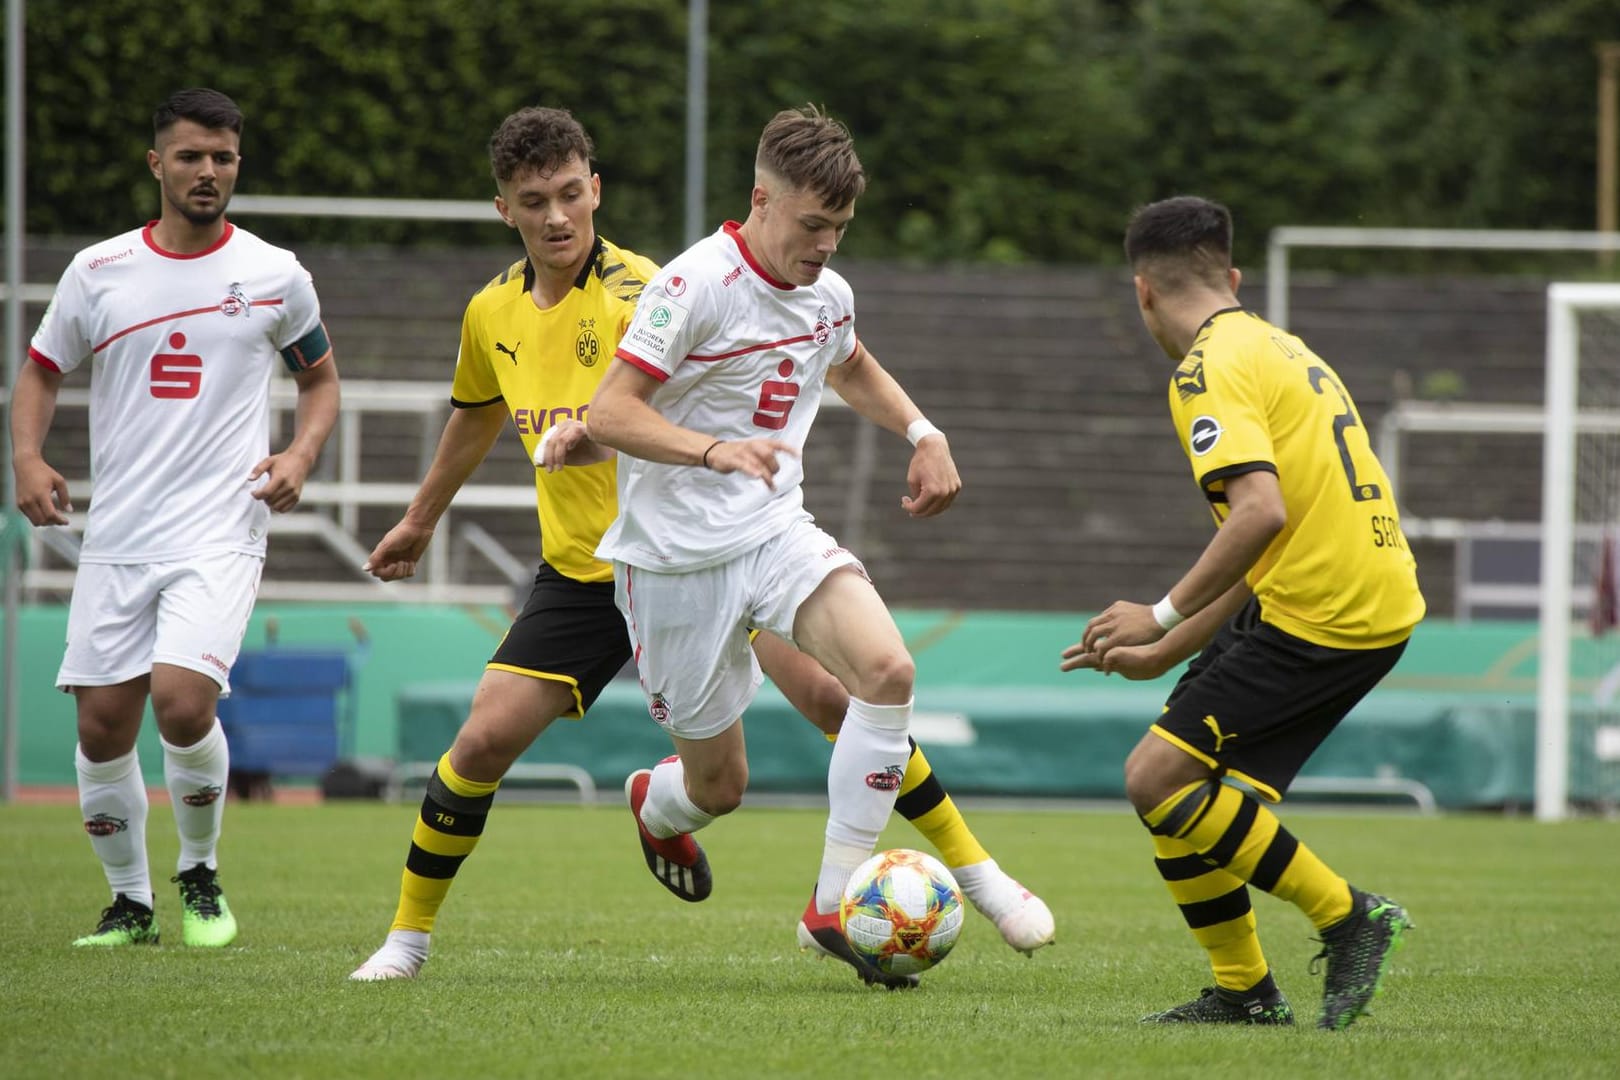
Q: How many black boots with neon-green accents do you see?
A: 4